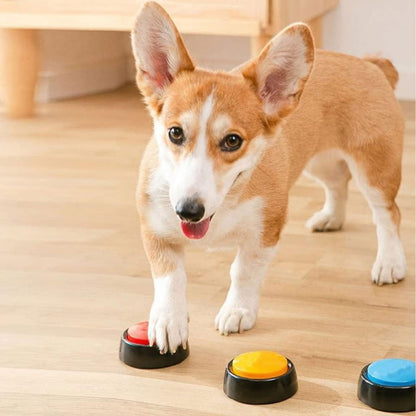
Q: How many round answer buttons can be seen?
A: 3